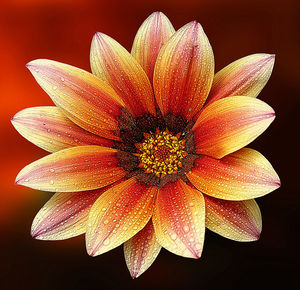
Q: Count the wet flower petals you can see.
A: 14